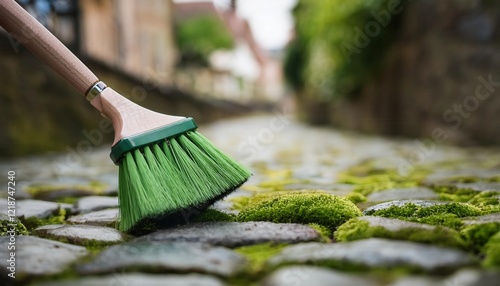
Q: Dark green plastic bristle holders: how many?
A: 1